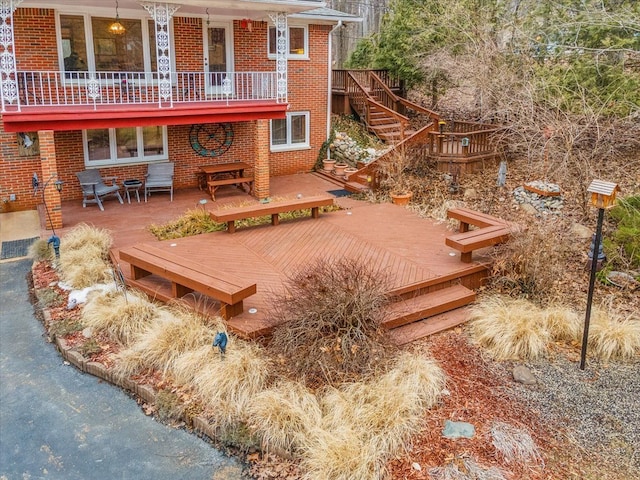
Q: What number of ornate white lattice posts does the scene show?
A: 3